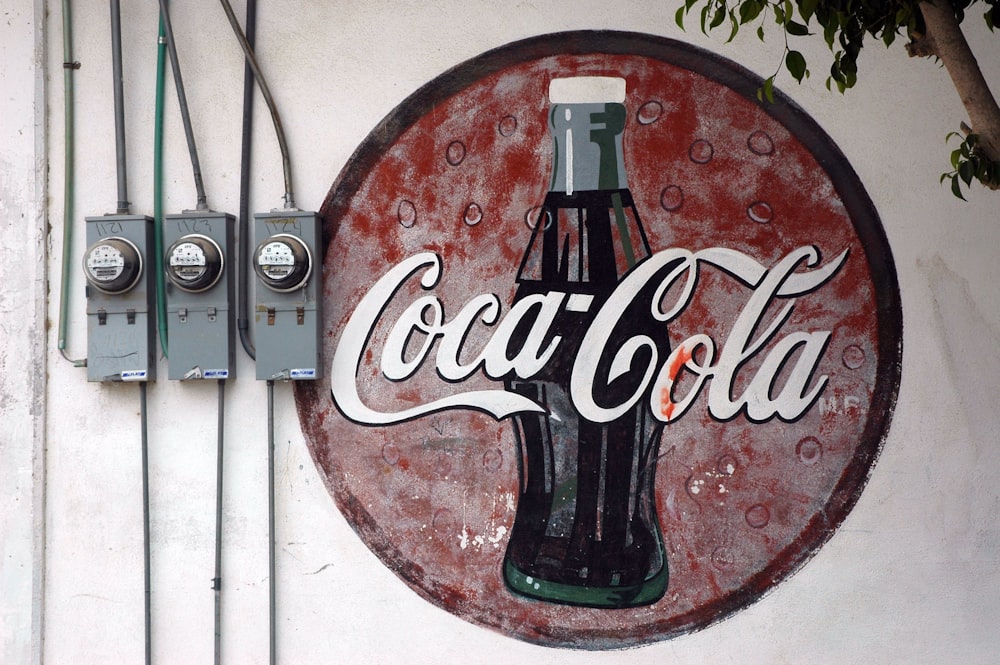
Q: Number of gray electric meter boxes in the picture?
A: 3